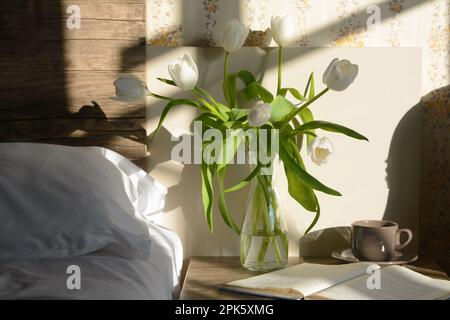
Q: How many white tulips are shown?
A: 7